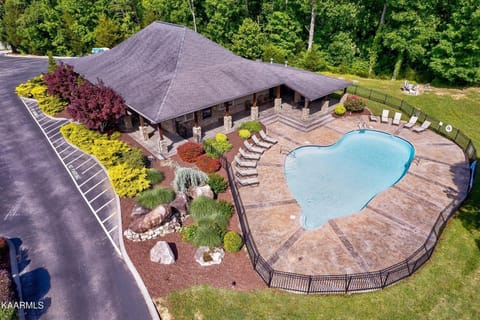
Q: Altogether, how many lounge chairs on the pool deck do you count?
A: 12